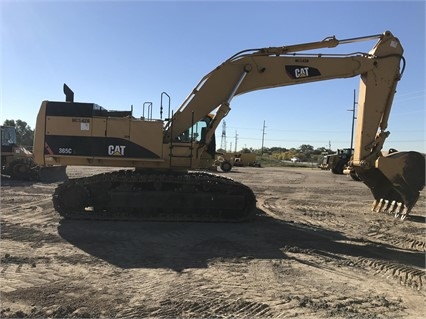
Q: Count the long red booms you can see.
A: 0